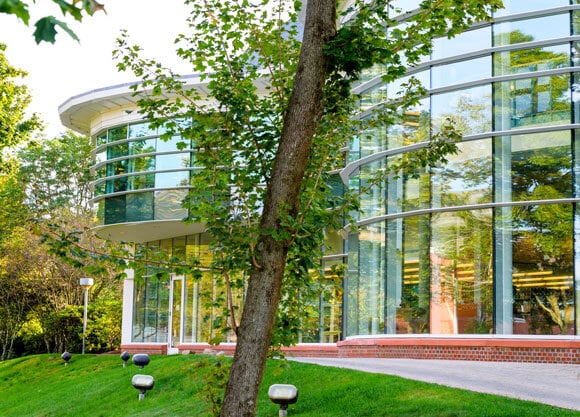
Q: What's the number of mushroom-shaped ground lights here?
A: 5